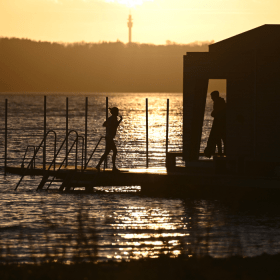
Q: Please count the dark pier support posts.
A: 7